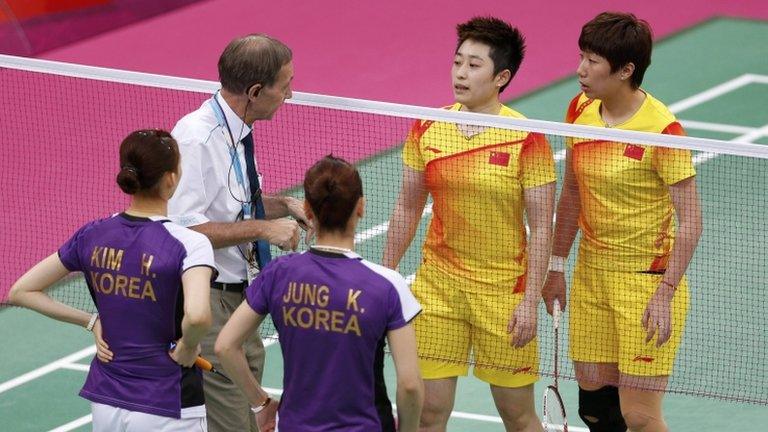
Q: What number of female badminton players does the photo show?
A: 4